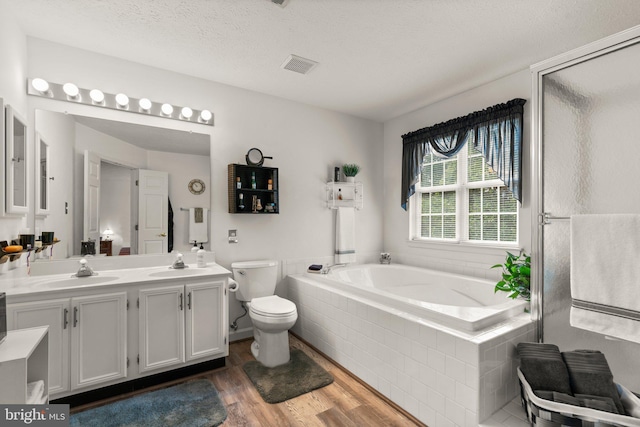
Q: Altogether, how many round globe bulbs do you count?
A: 8